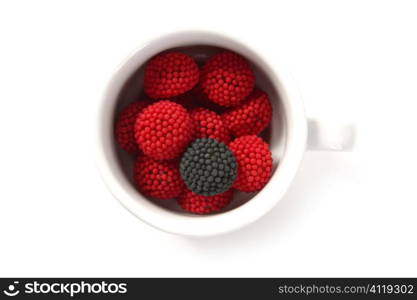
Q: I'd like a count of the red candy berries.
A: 9